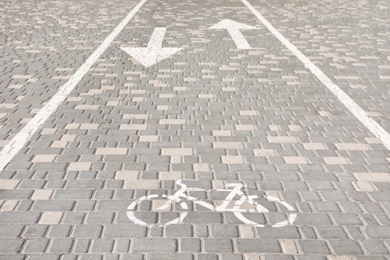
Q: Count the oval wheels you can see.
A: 2